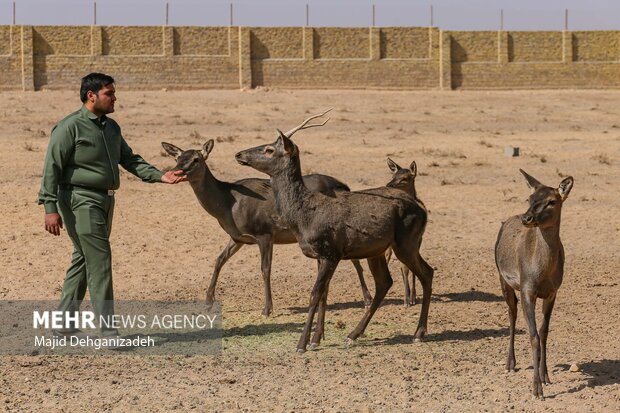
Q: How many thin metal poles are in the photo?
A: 9